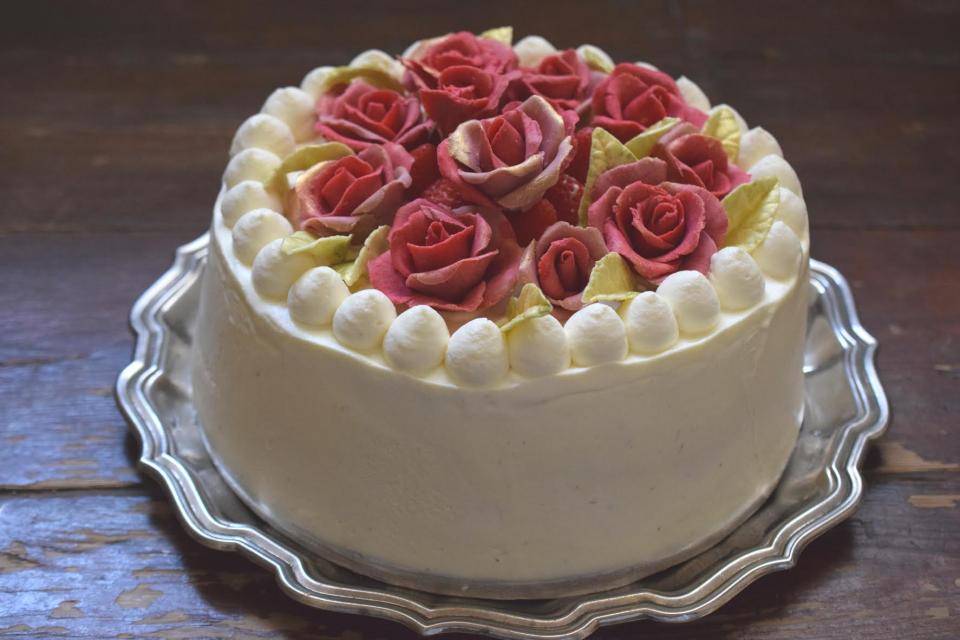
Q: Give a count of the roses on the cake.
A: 11